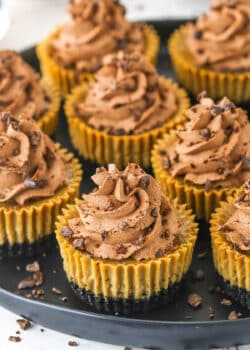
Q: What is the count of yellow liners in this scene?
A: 8